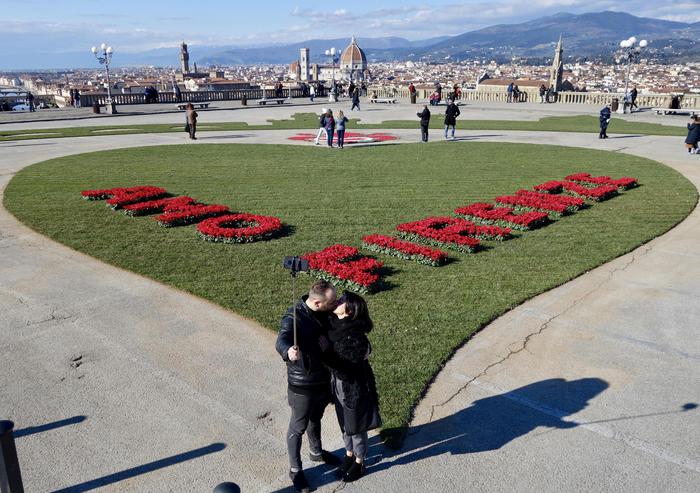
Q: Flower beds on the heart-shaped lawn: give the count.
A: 10